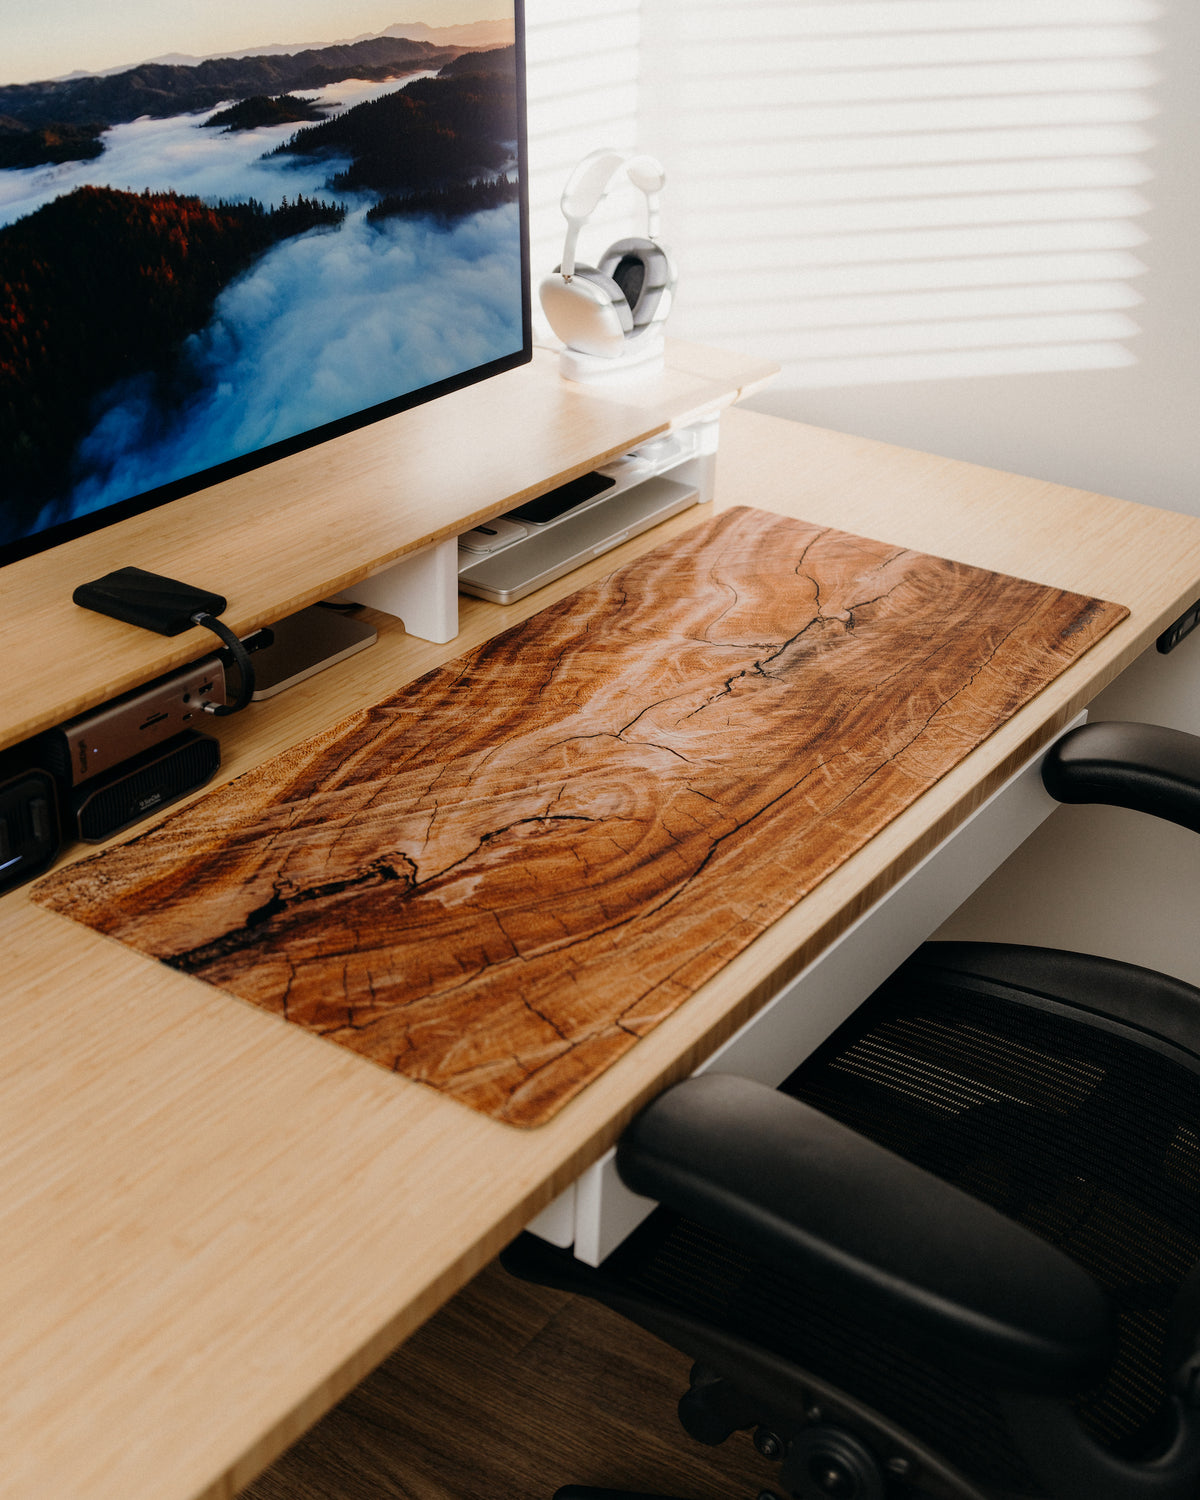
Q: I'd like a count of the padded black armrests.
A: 2